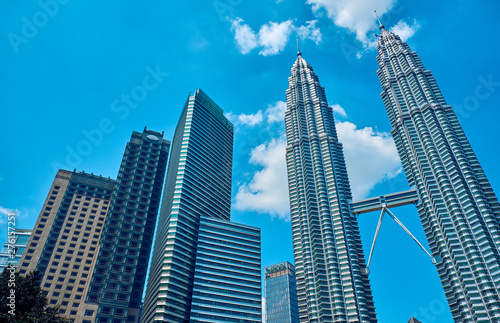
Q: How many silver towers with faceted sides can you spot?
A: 2